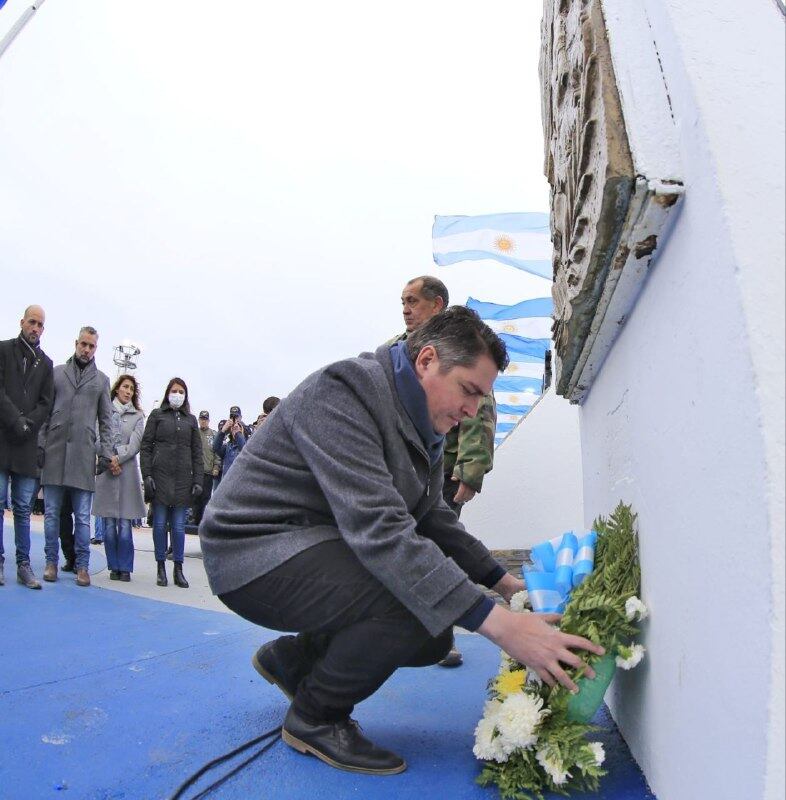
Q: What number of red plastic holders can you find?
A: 0